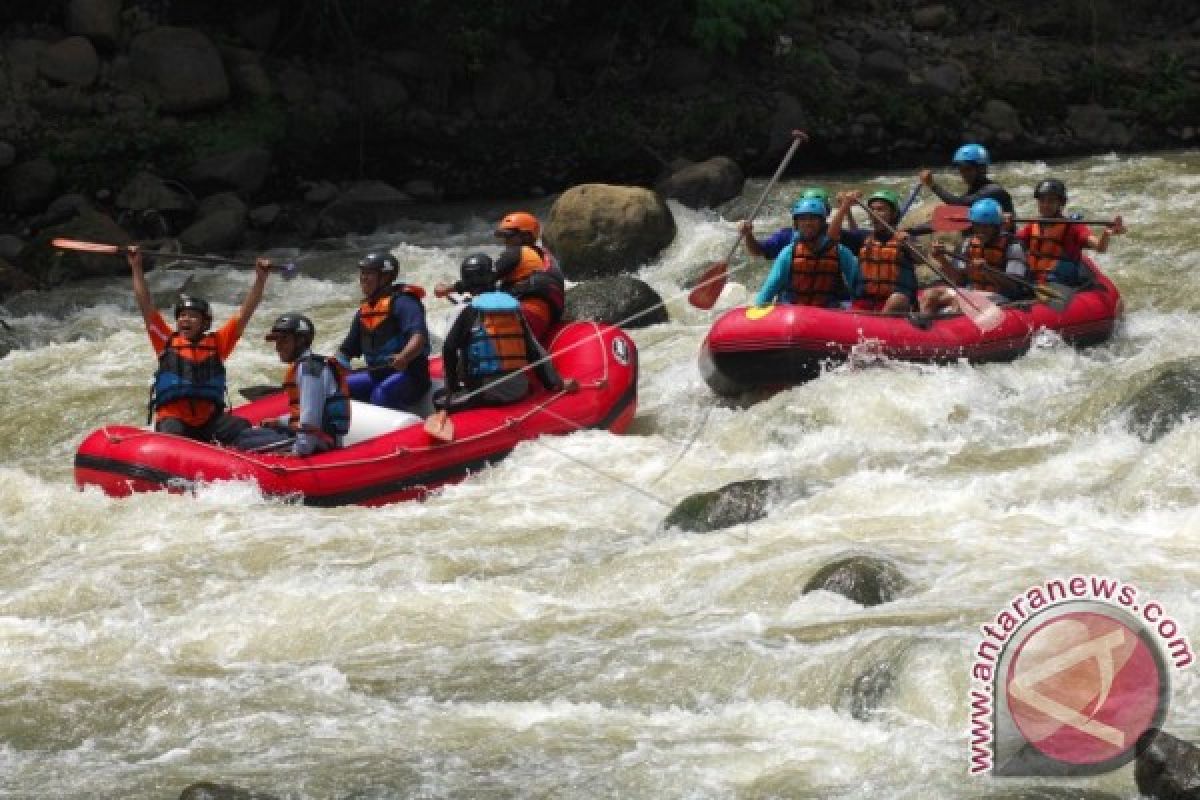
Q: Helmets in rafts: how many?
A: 11